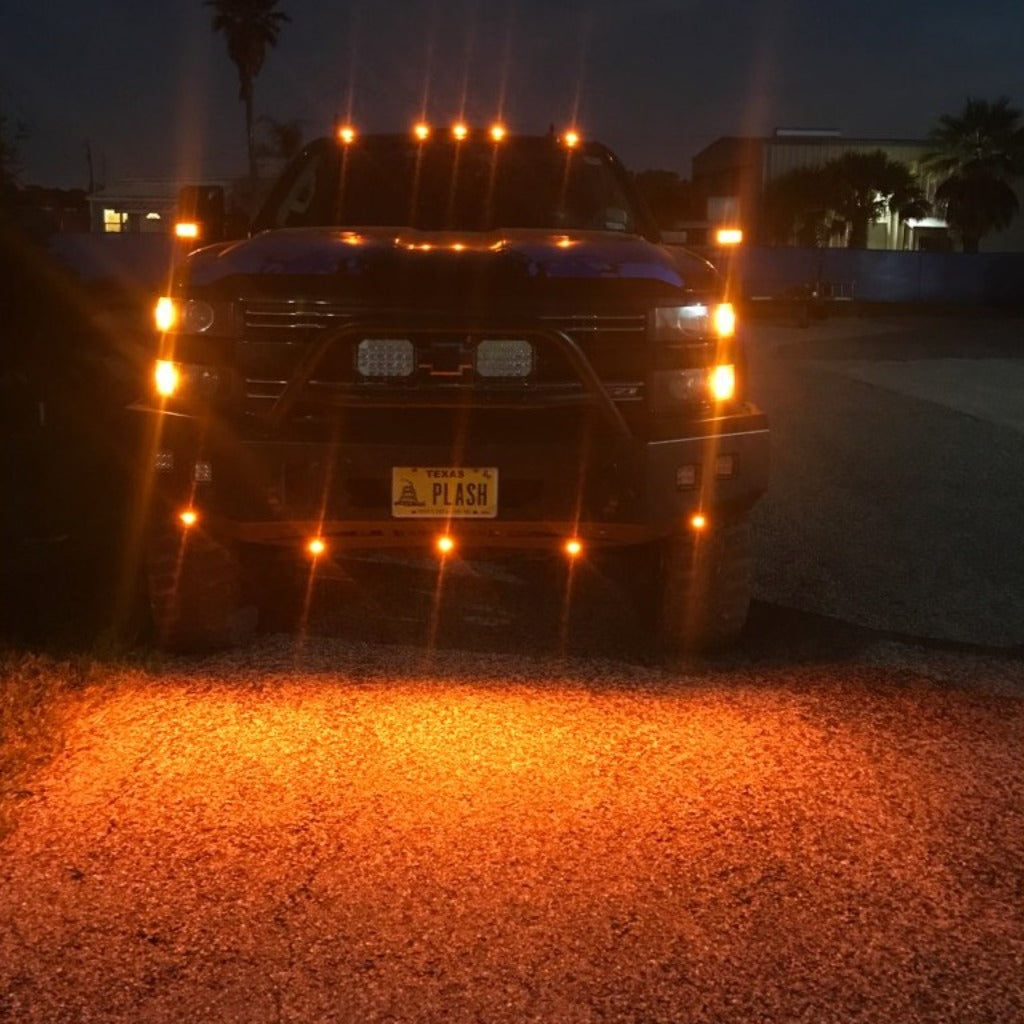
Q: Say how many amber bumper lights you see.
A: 5